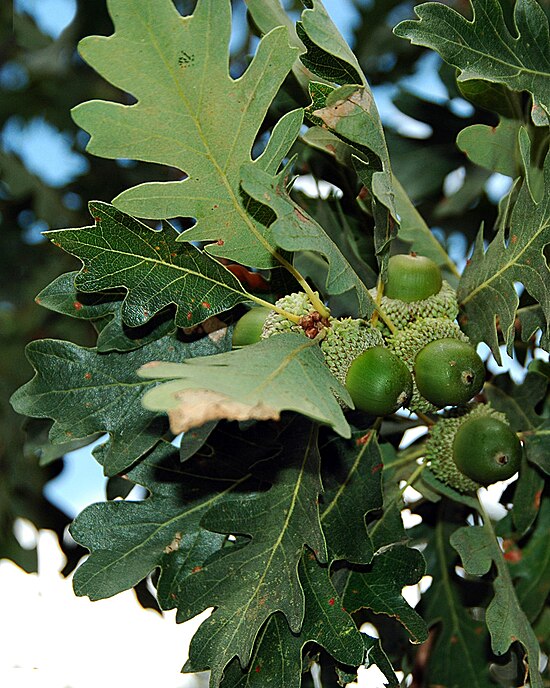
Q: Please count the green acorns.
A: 5